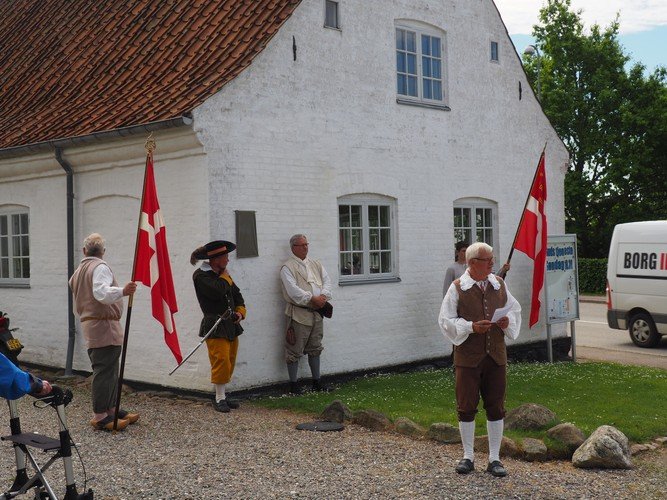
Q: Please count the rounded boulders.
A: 9